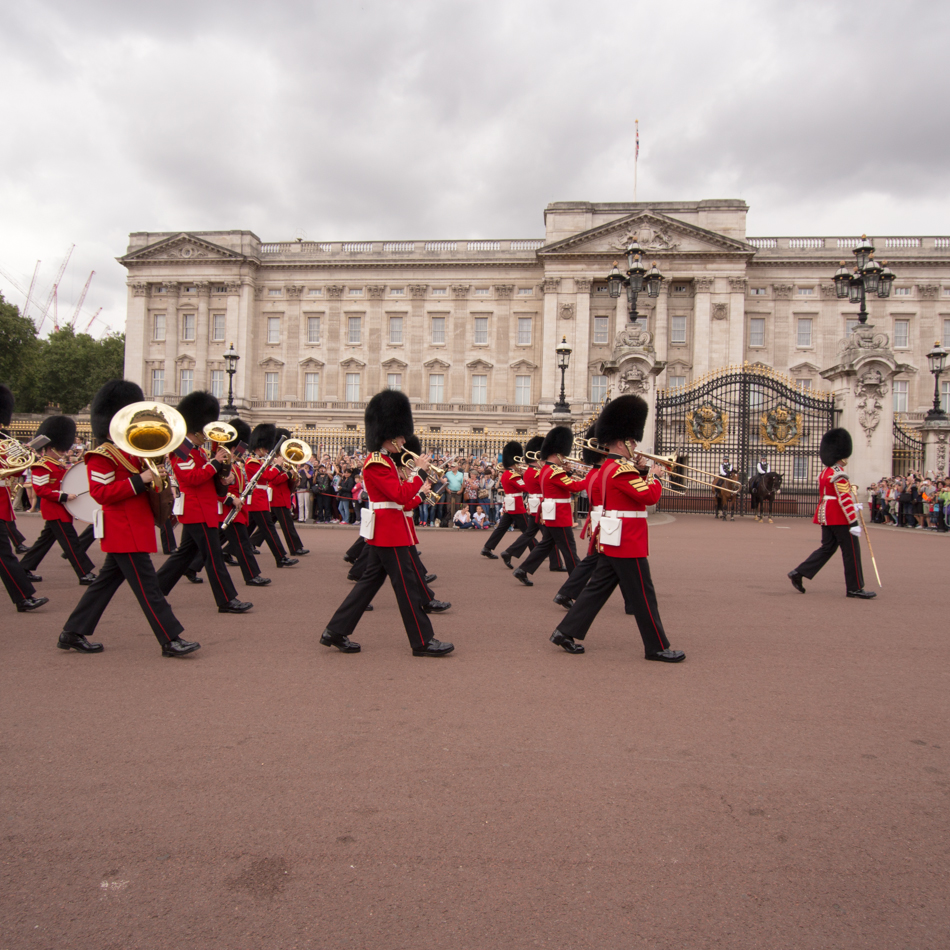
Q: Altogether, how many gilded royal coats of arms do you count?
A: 2